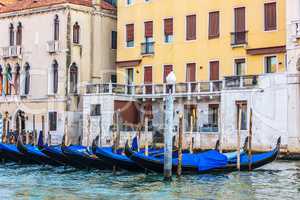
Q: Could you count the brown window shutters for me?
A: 11